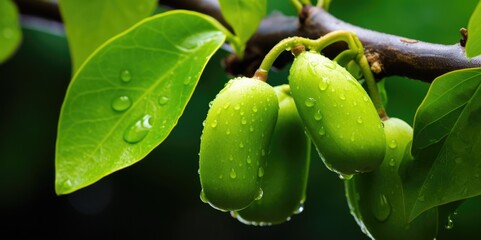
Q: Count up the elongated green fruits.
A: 4